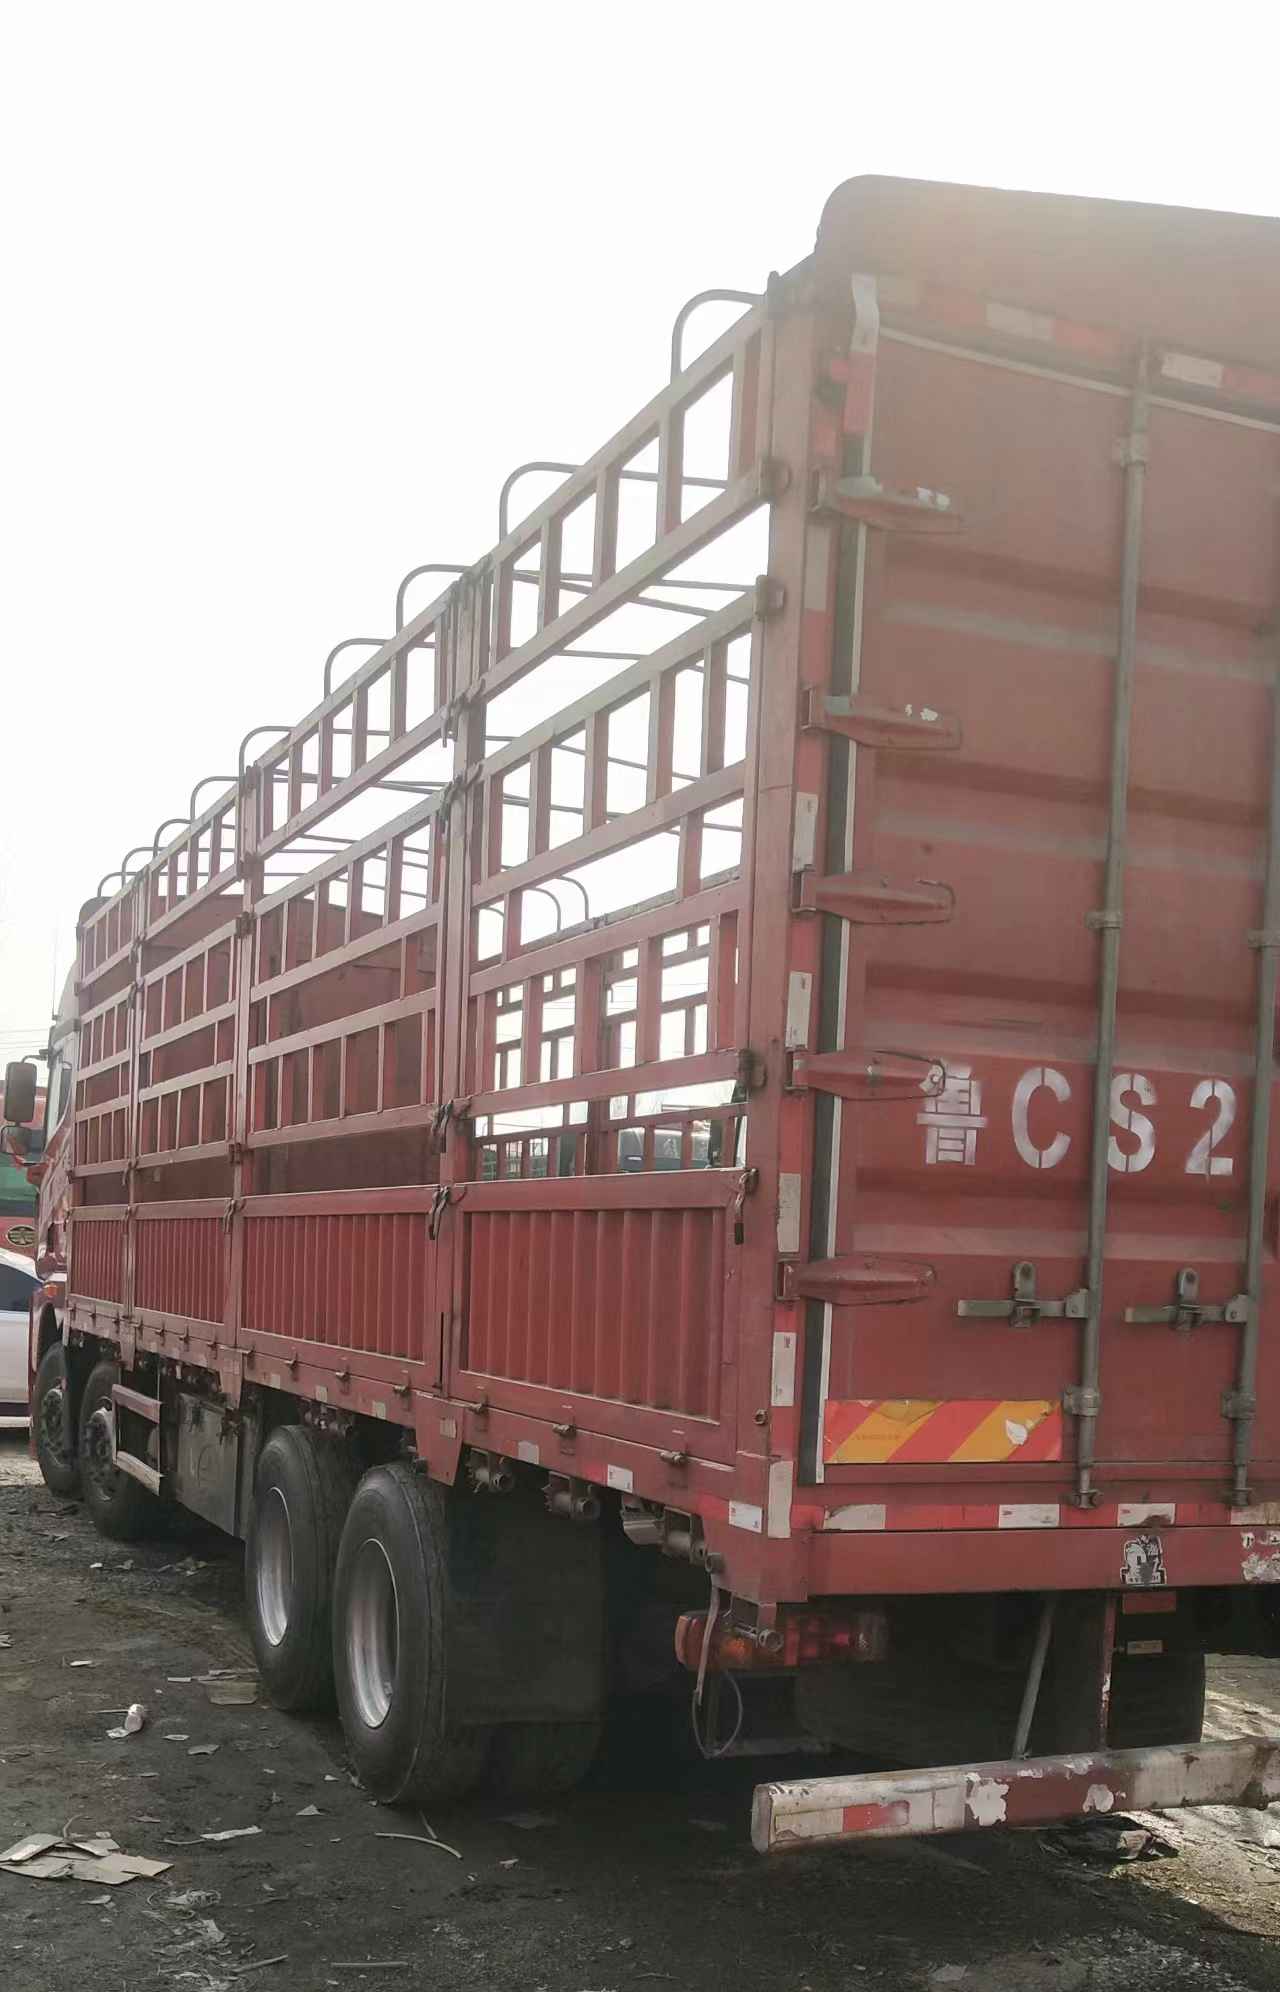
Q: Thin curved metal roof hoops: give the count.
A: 9